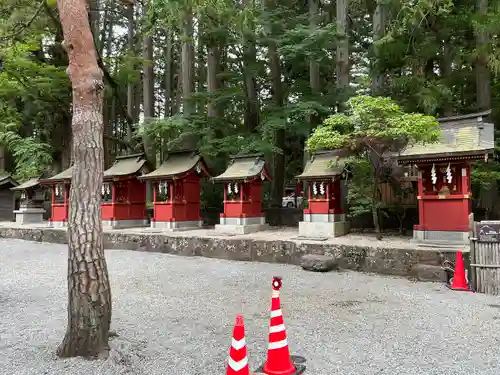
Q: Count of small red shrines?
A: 6